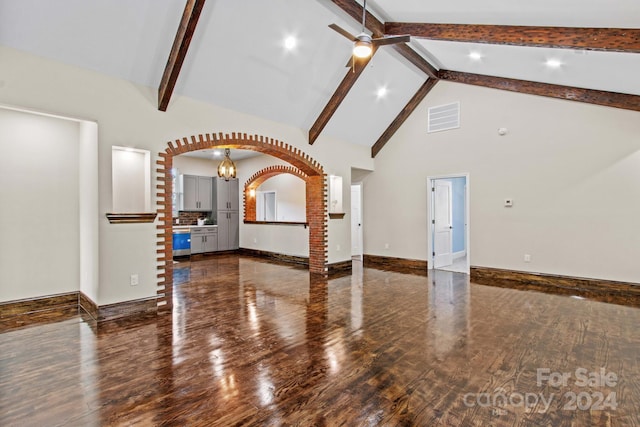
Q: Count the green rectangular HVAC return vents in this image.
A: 0